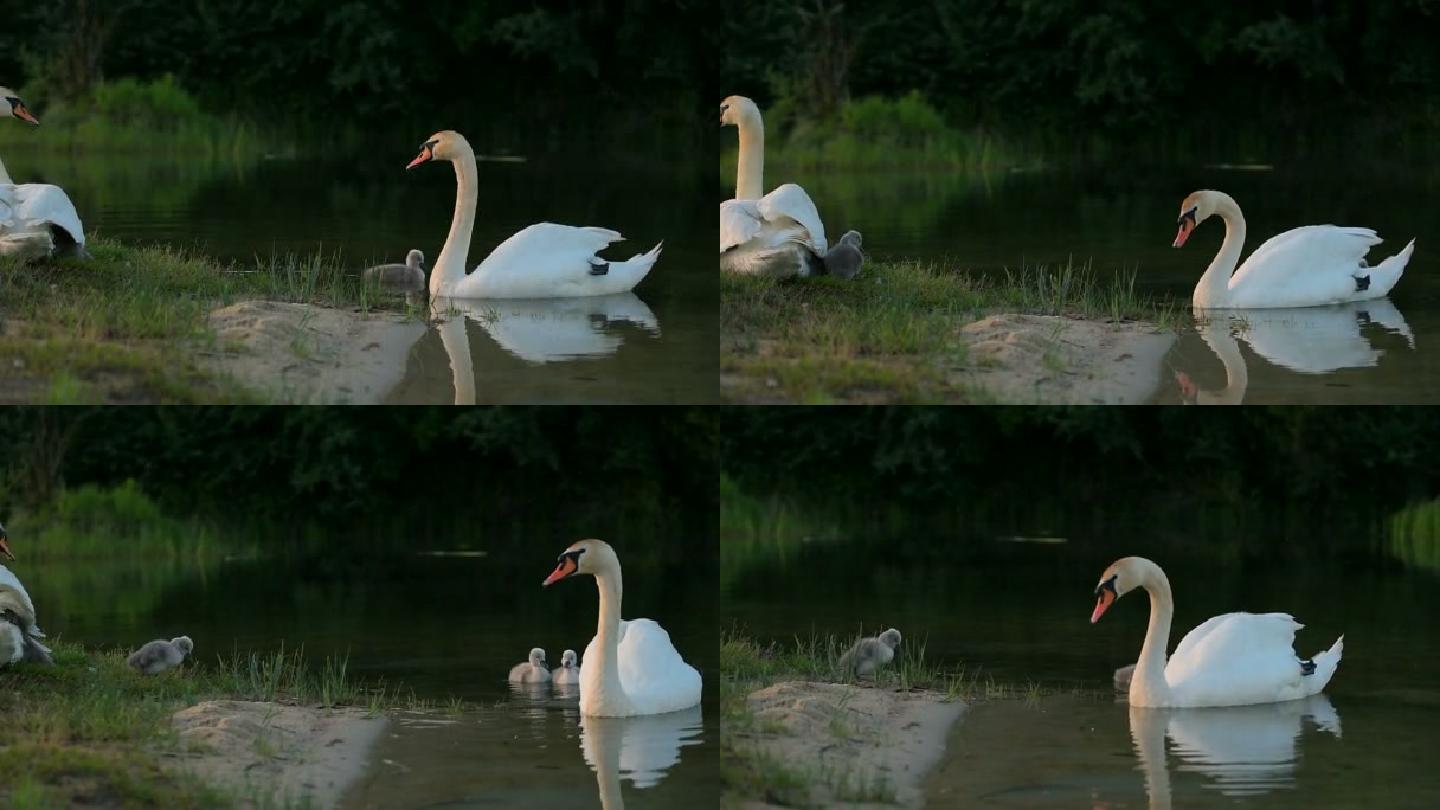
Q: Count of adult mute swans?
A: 7